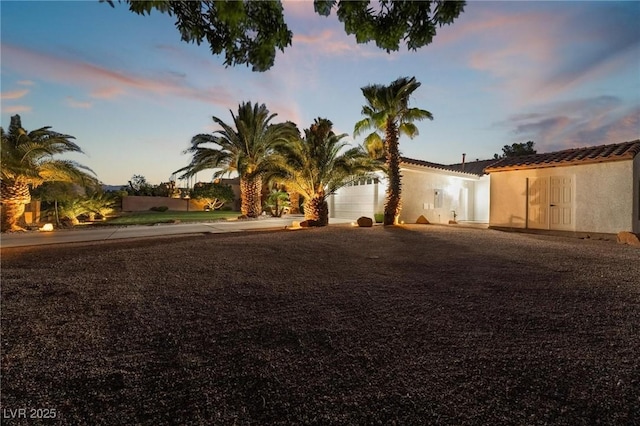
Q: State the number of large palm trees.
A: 4